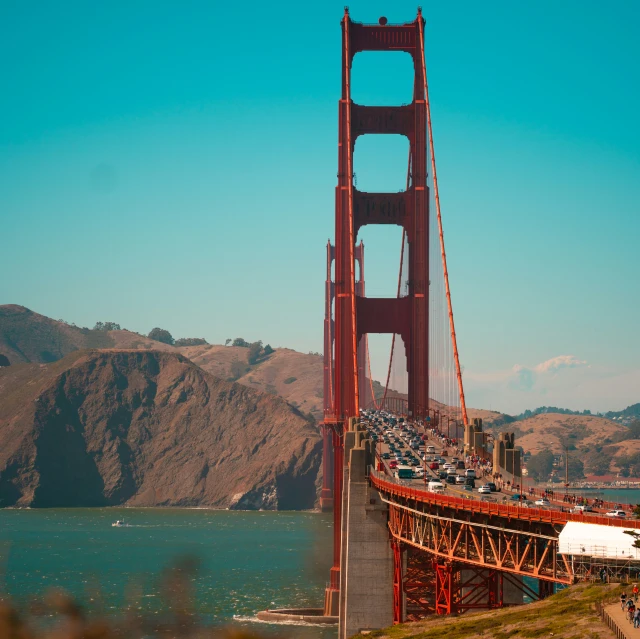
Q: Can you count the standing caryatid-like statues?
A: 0